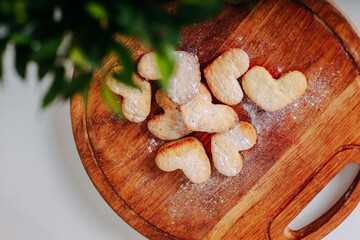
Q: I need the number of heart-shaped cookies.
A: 8